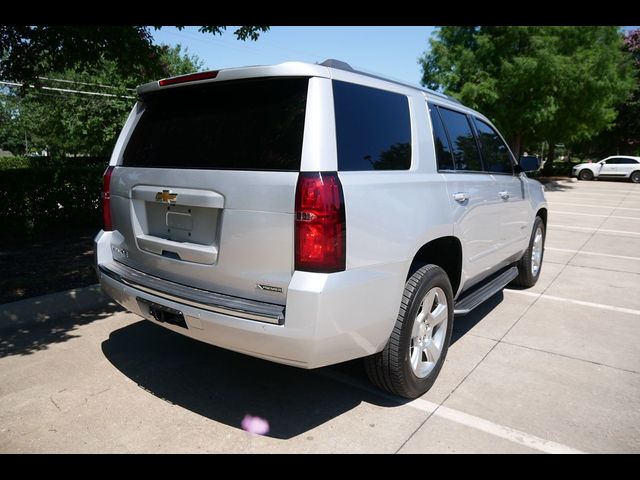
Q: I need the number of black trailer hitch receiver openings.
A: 1